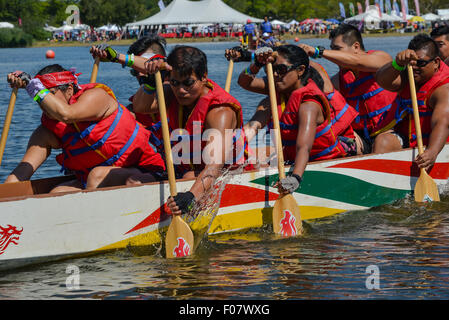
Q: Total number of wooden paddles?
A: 6